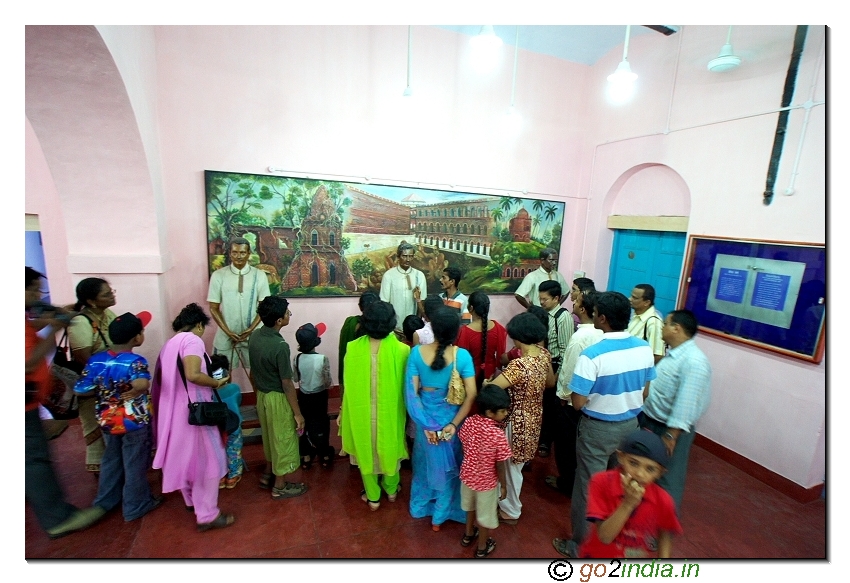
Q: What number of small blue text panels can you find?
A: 2